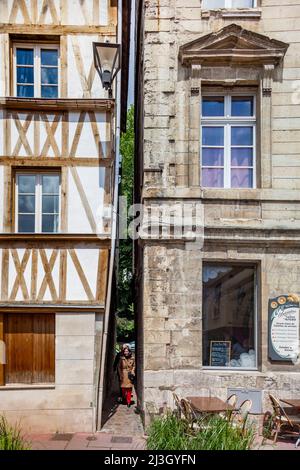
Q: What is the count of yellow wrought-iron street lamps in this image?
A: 0